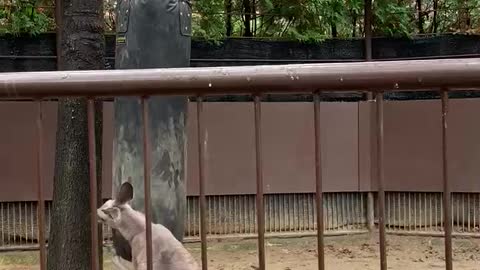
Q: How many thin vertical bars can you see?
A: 8